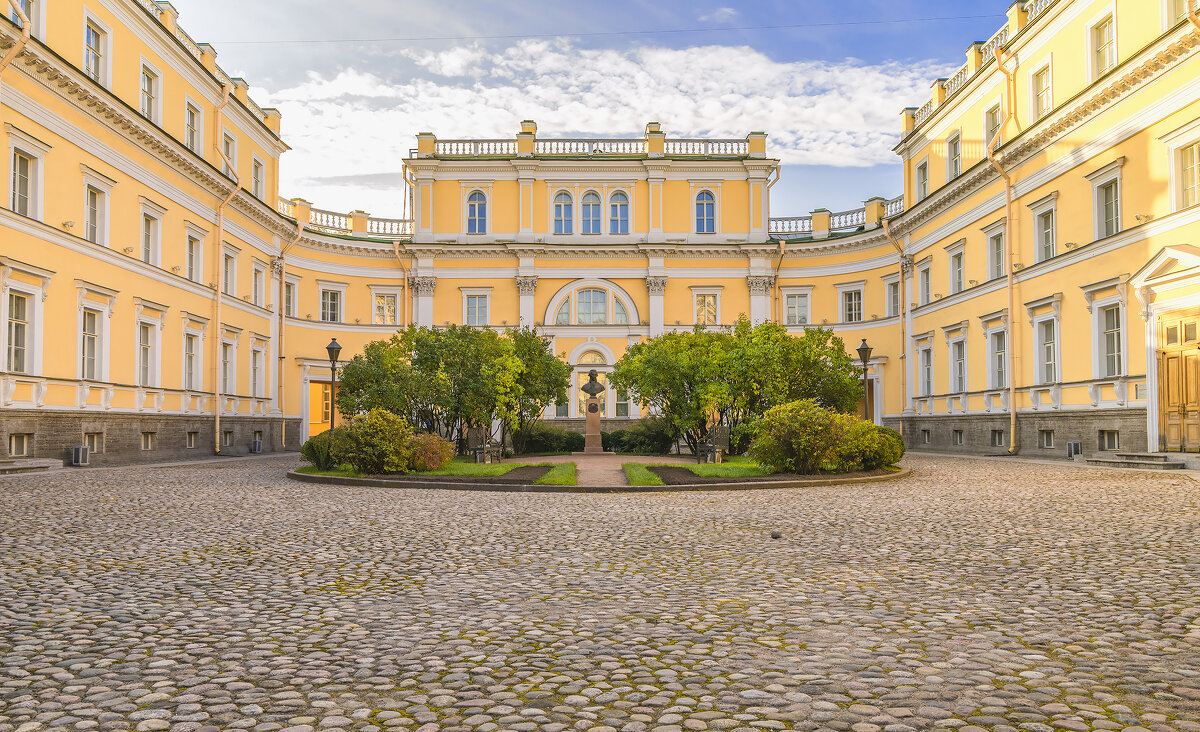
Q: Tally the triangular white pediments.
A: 1